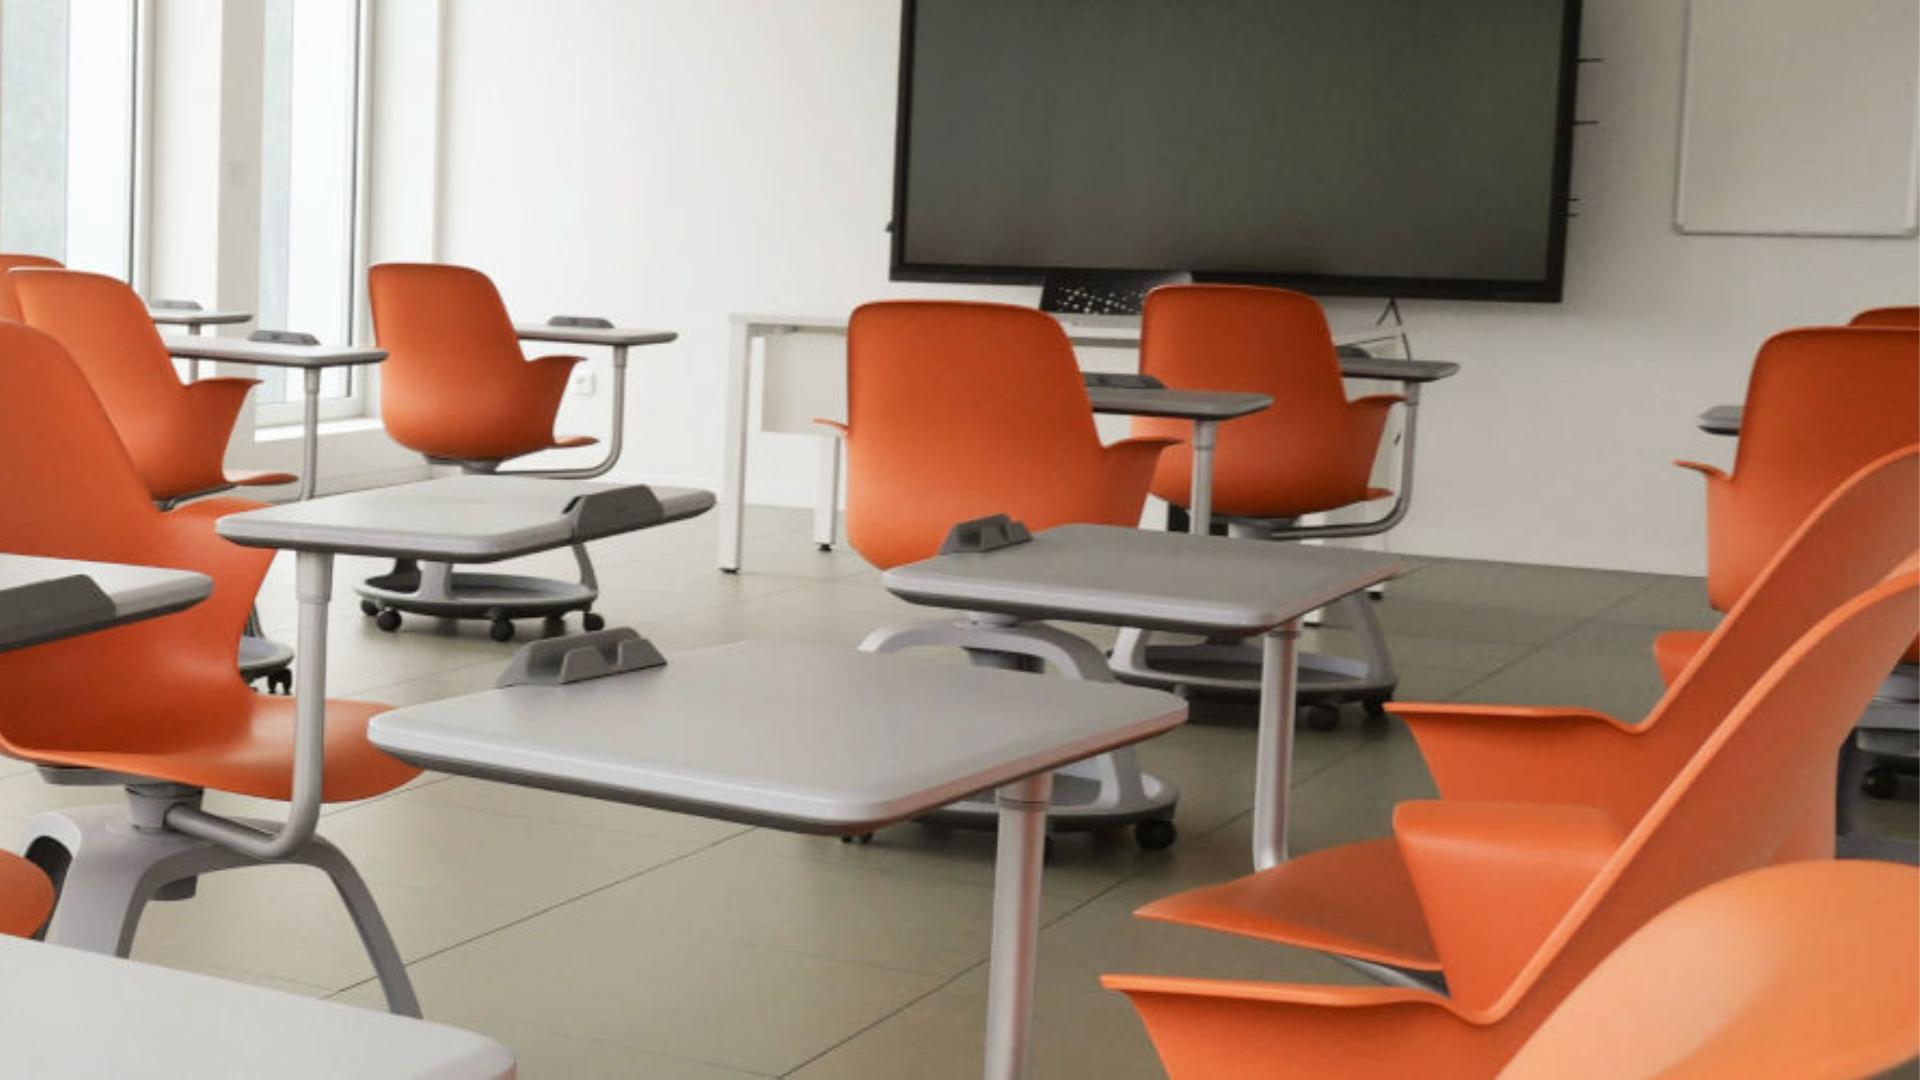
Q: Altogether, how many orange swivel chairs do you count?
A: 12